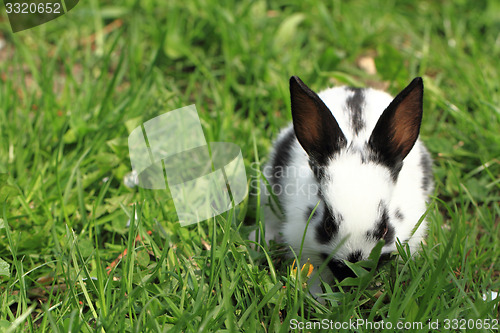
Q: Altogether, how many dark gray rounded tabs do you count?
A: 1